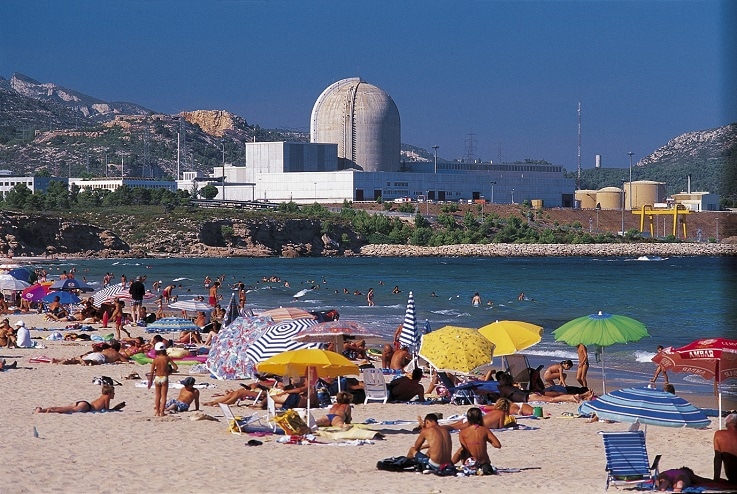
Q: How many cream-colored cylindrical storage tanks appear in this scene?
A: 3